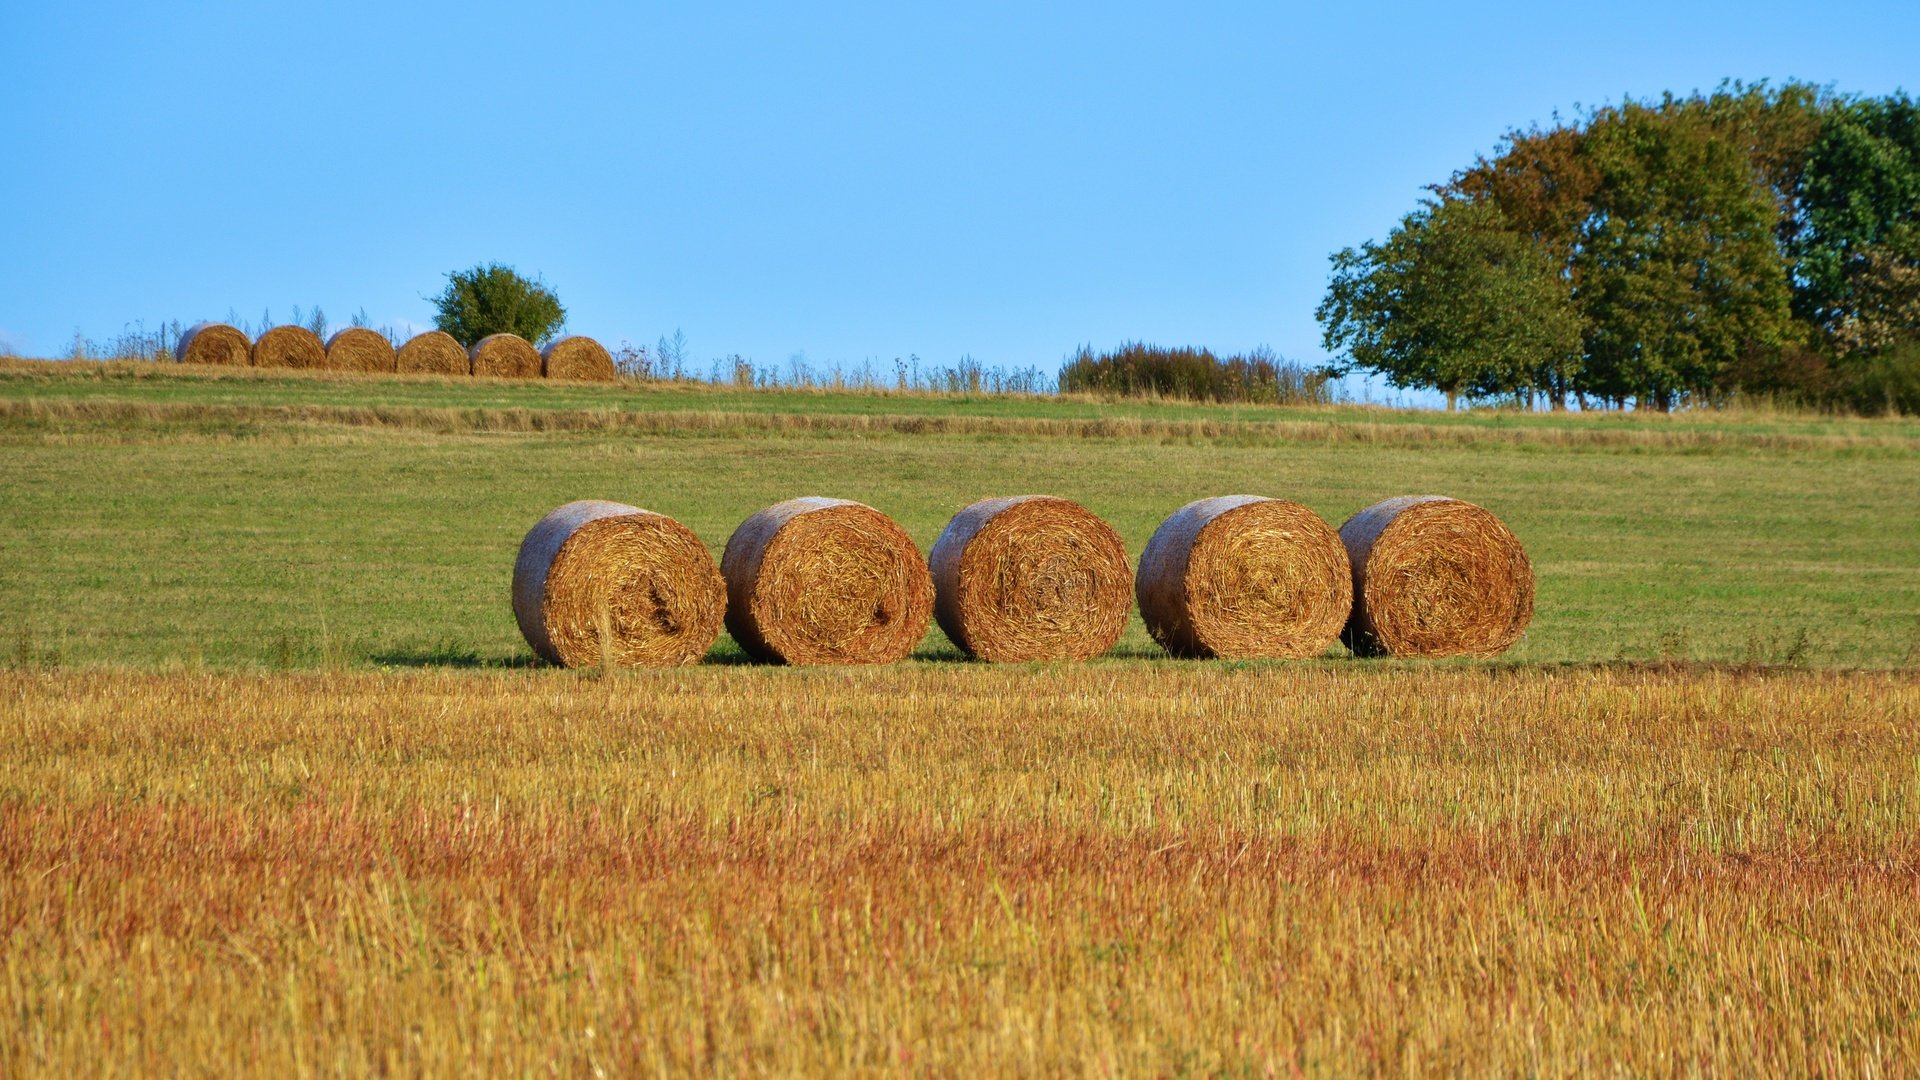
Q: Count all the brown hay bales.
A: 11